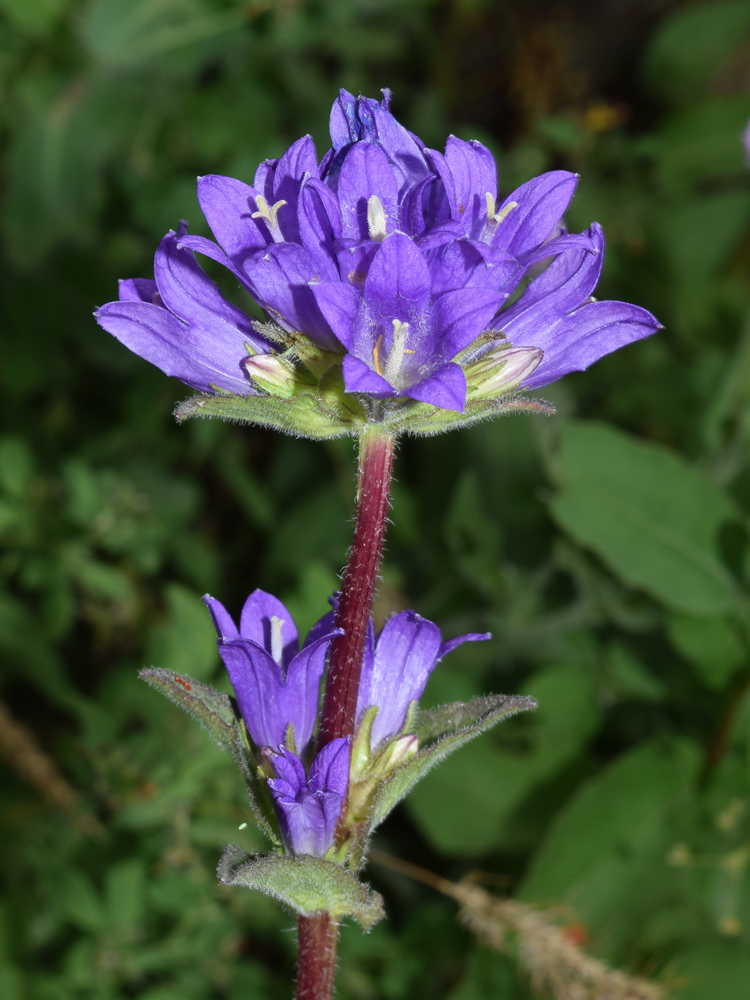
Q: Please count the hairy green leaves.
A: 5